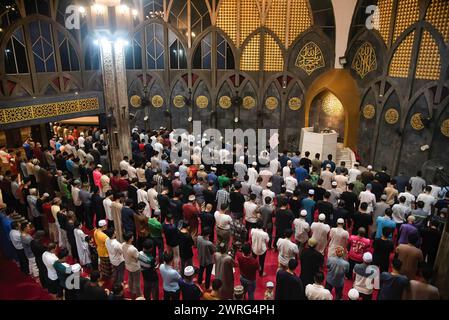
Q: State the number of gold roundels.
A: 12